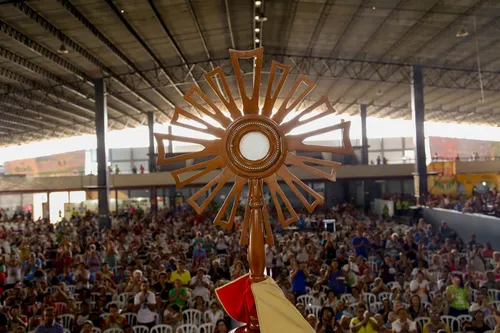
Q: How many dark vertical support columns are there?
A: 4